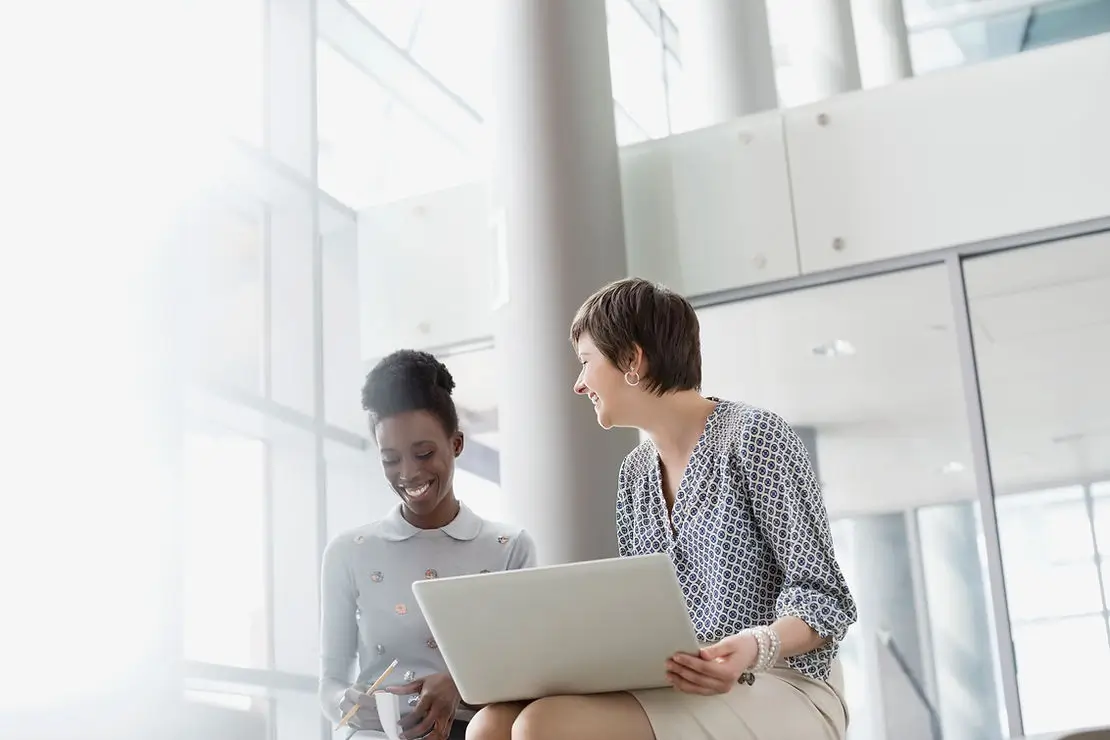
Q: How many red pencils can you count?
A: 0